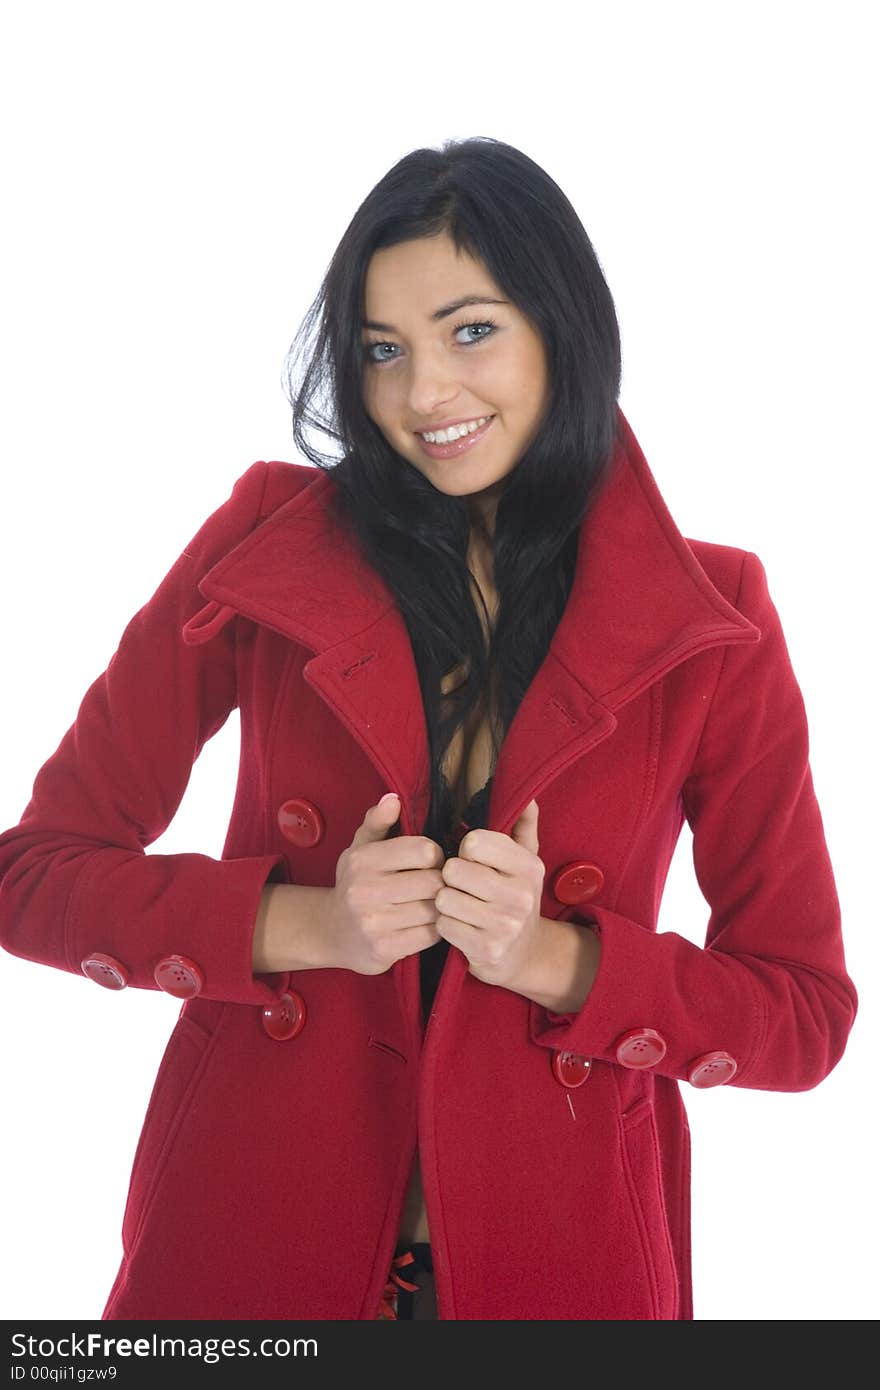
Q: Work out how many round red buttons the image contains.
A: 8